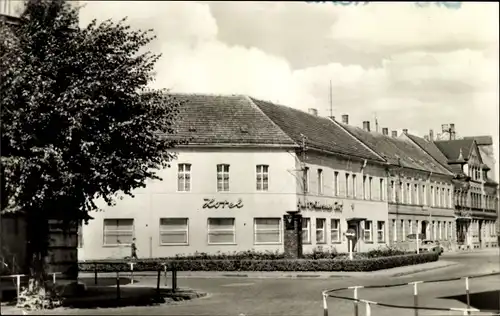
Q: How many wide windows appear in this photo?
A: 4